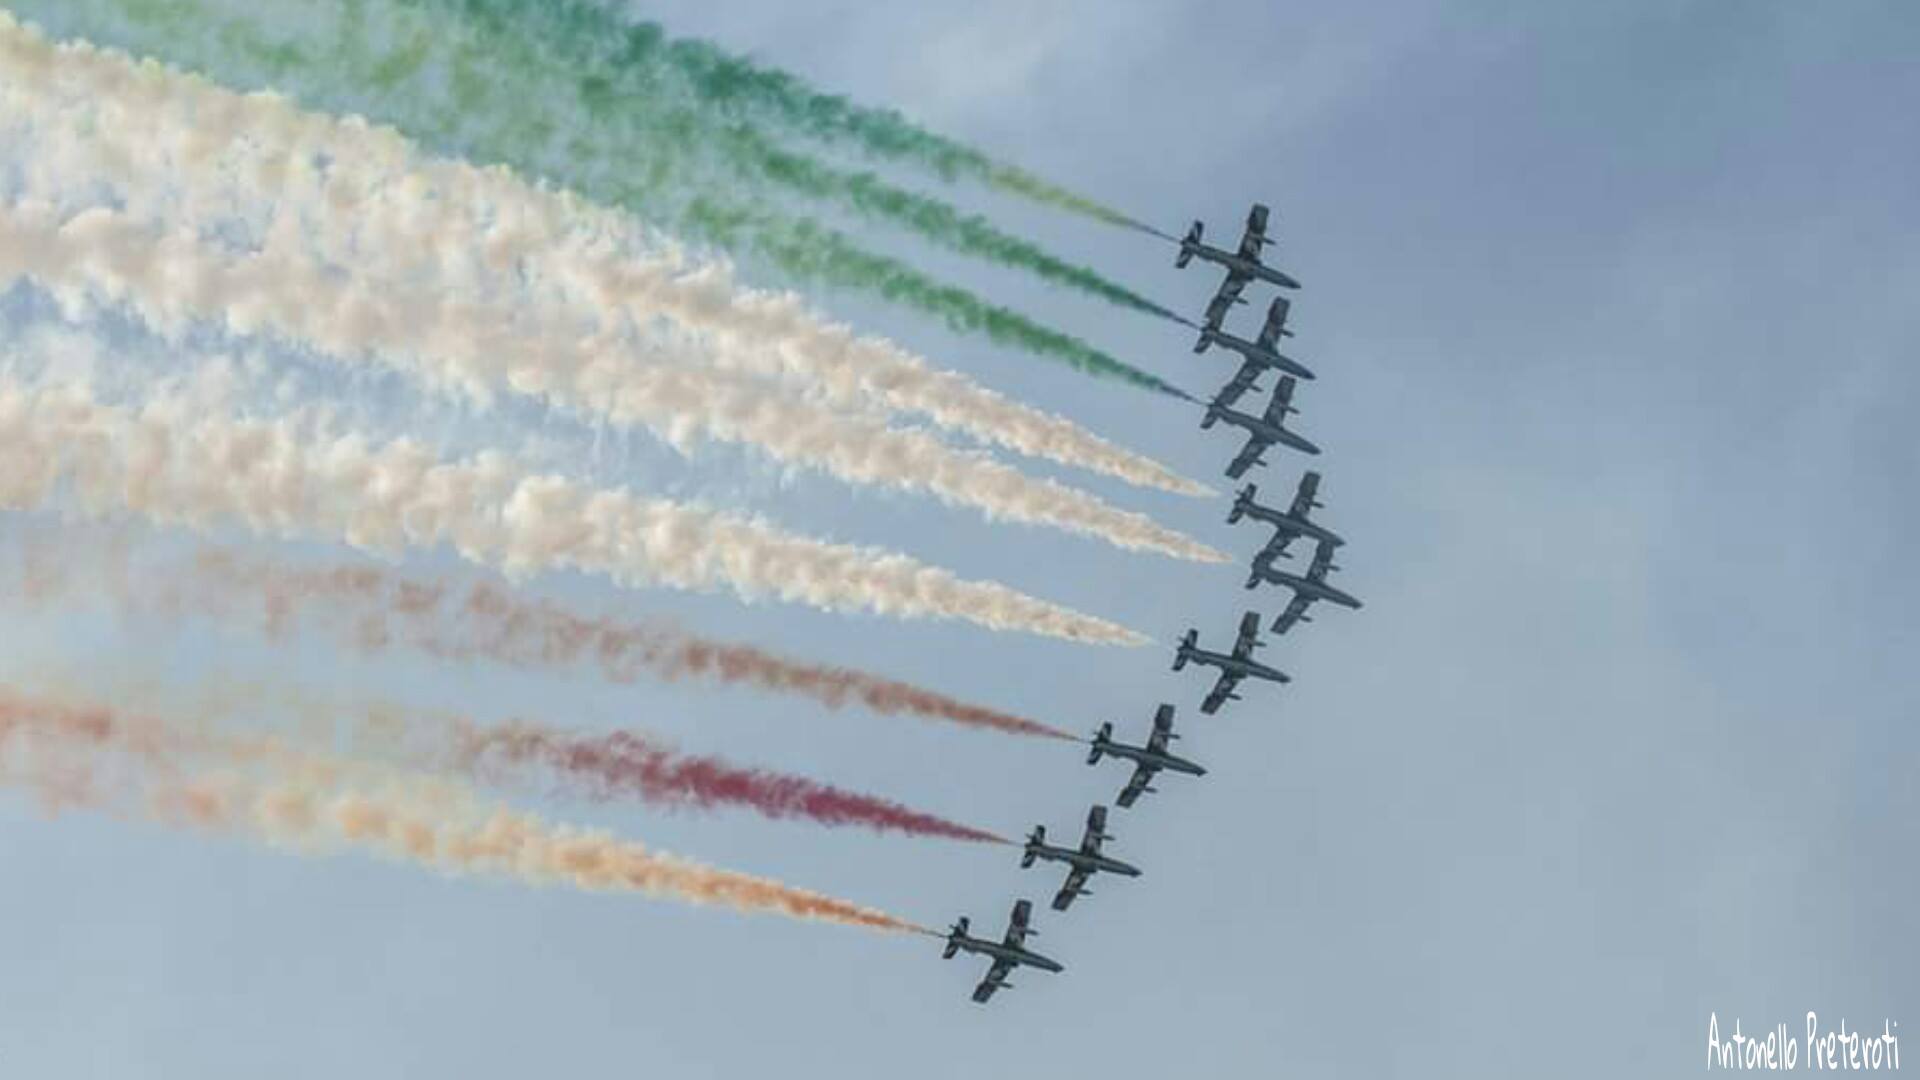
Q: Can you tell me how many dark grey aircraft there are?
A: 9